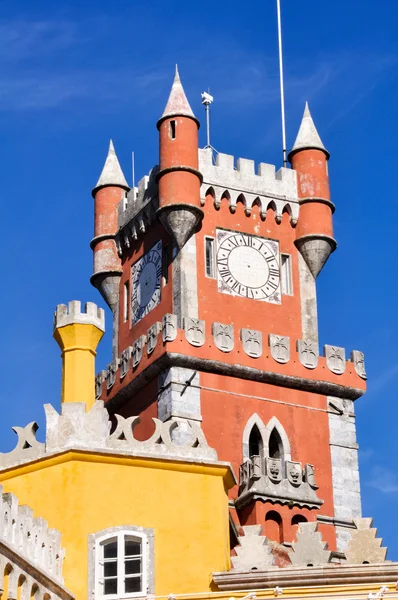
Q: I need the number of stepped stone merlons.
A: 3